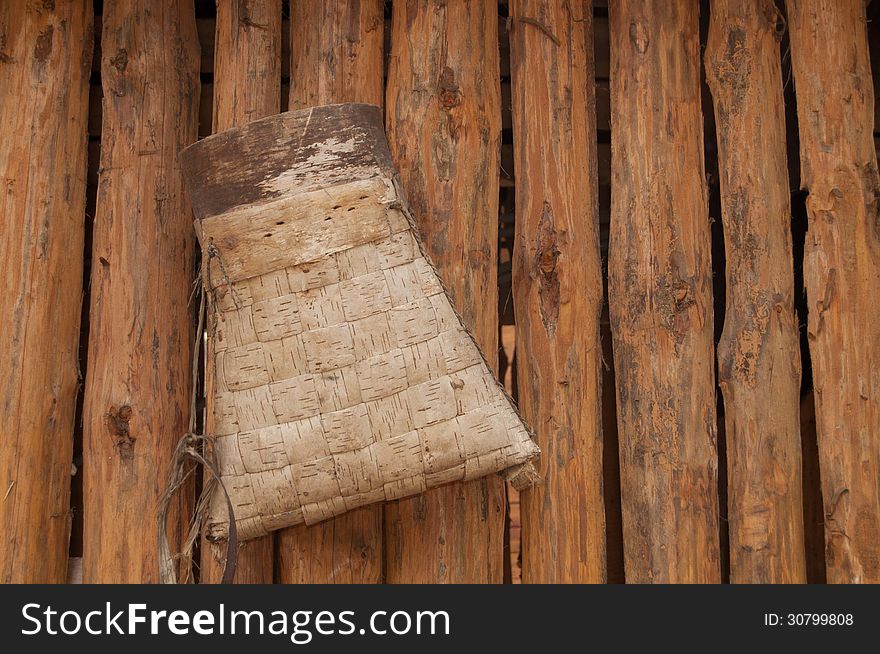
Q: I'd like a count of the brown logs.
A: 9